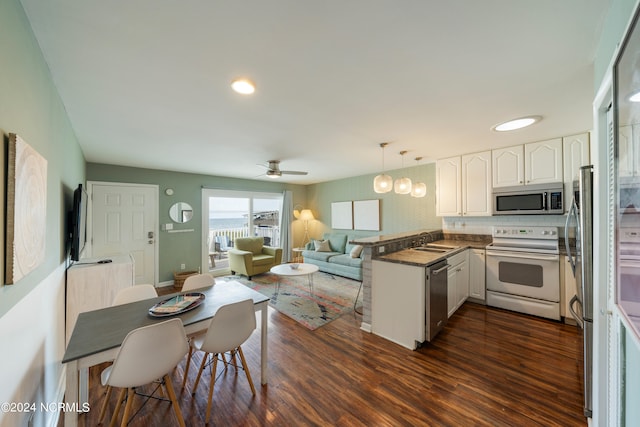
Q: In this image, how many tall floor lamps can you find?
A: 1